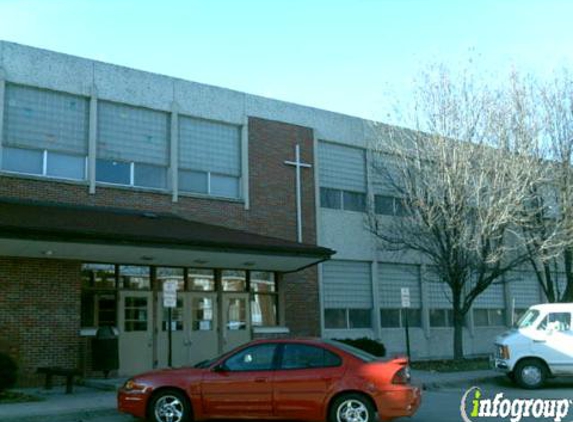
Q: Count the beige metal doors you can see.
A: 4